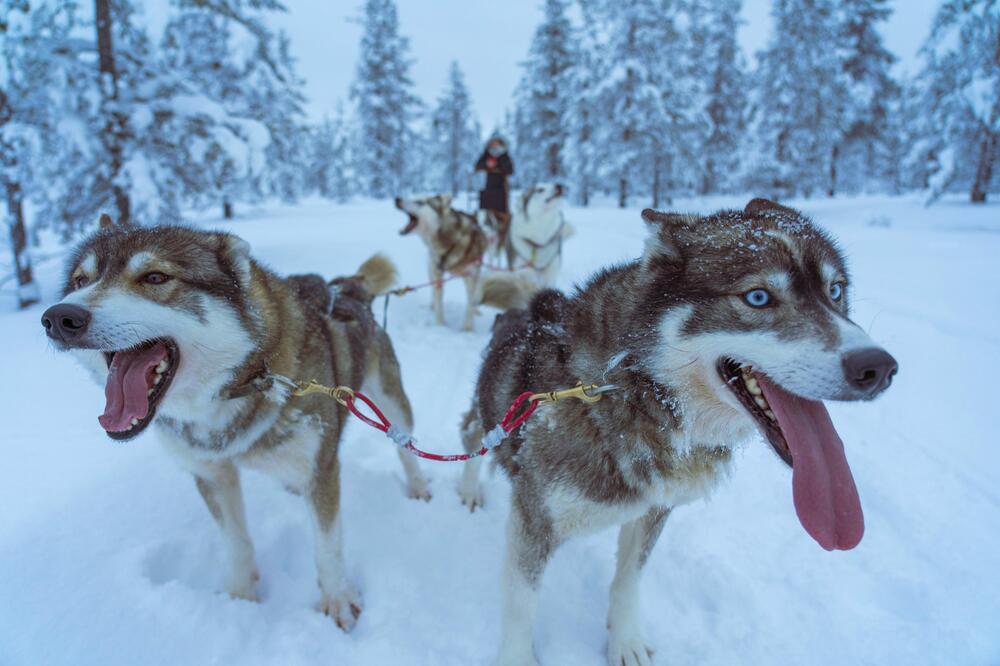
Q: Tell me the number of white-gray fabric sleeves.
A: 2